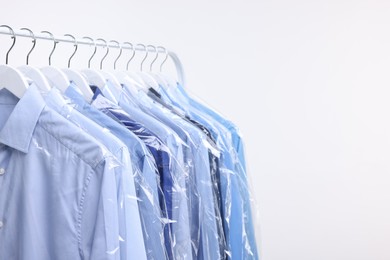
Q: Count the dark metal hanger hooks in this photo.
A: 11